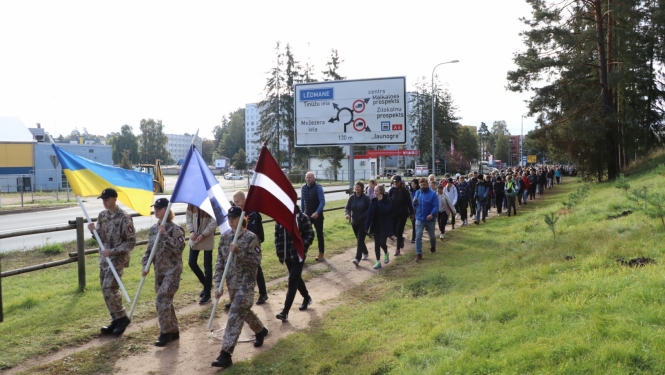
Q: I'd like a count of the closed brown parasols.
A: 0